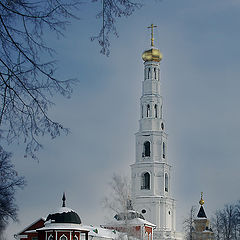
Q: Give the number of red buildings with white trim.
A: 2